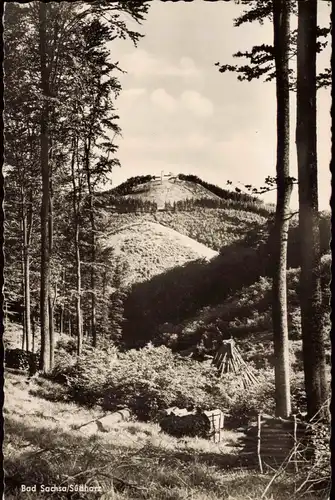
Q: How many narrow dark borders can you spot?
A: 2